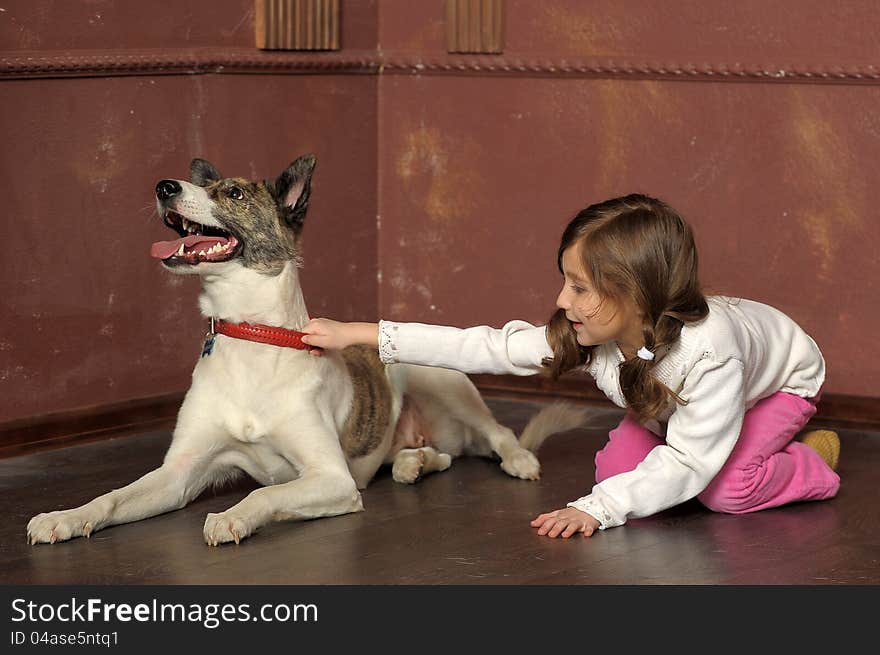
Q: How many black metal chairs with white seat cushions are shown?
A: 0